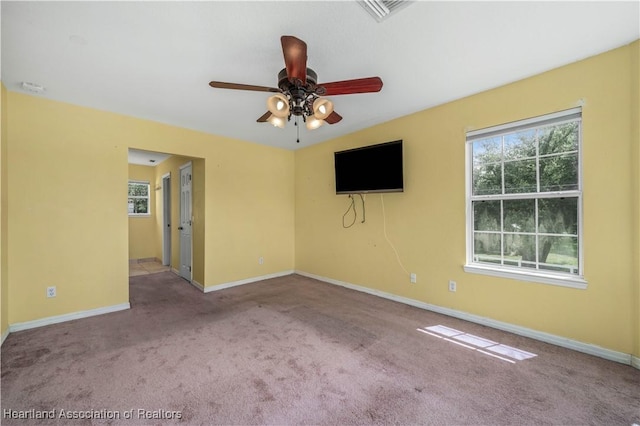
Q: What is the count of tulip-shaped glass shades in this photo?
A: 4